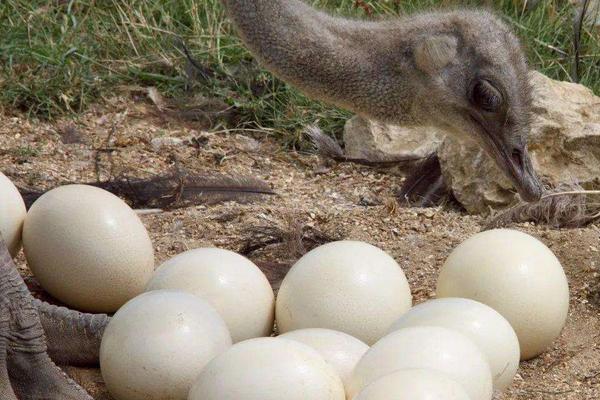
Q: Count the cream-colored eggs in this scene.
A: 11